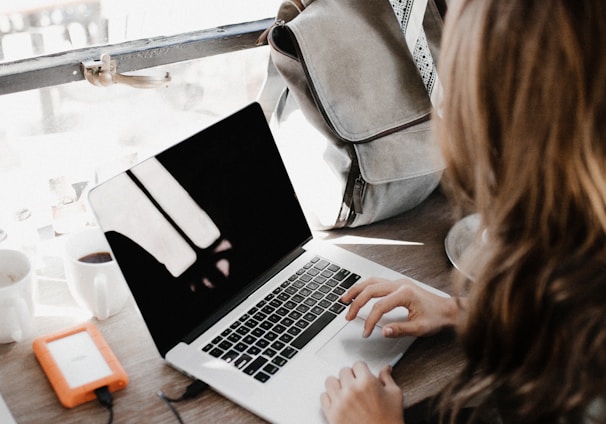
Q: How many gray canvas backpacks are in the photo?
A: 1